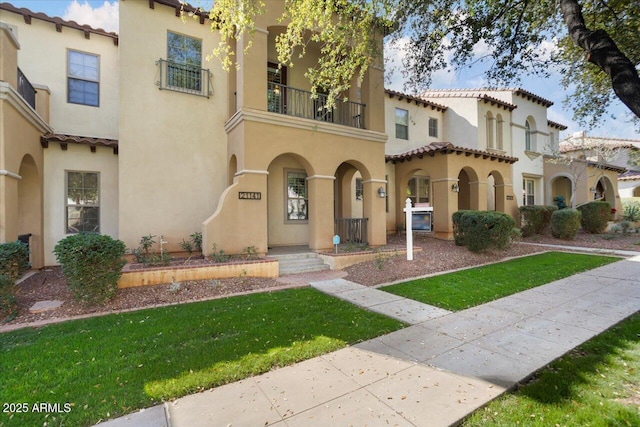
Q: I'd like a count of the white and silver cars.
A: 0